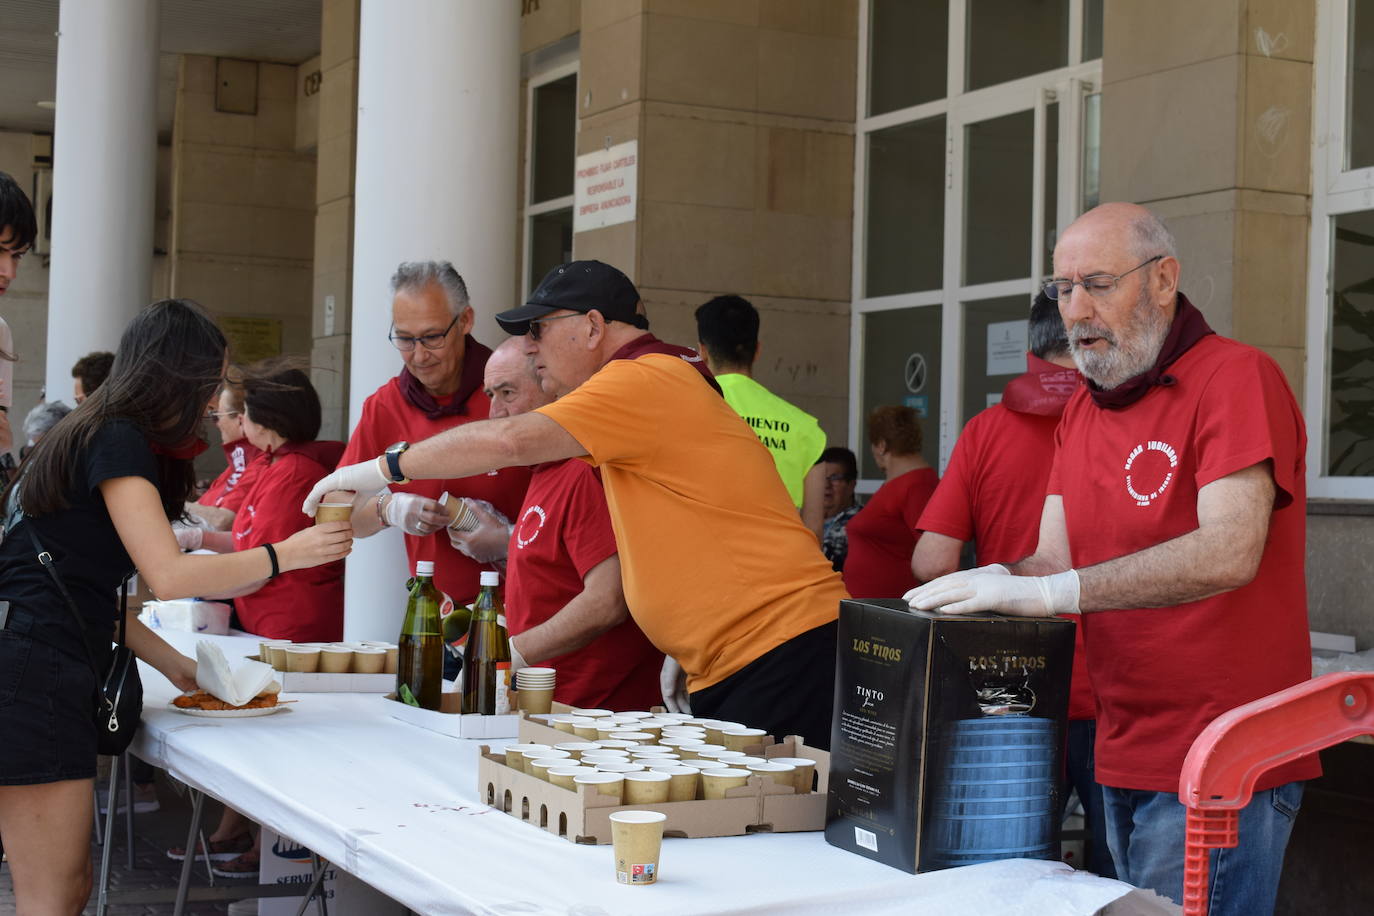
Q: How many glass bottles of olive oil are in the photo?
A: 2